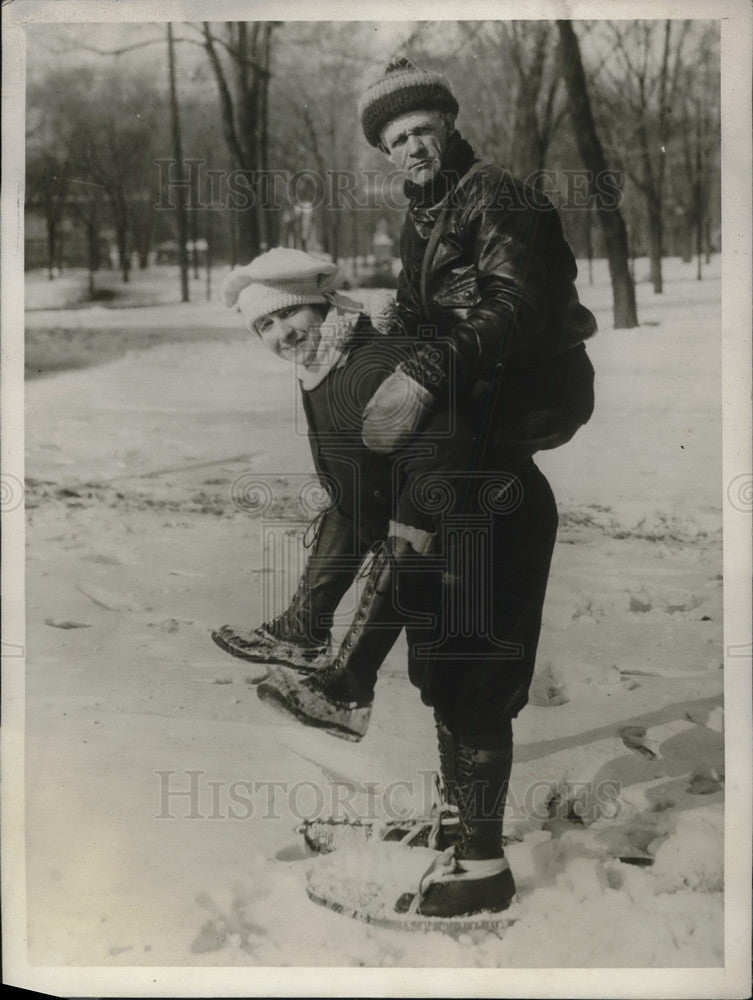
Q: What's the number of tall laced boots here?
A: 4